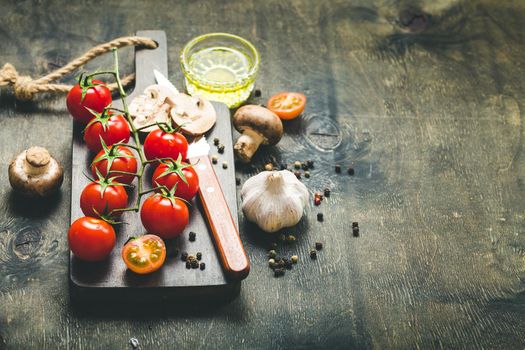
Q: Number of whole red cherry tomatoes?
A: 8